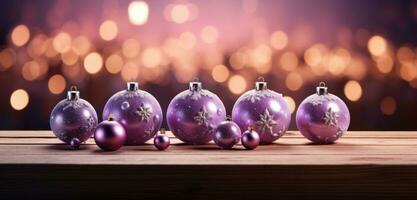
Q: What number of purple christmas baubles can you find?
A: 10